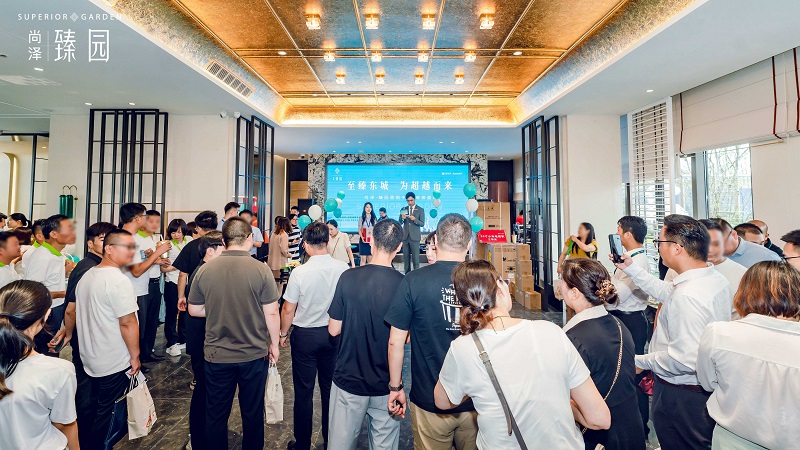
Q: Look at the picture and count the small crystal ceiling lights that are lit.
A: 12